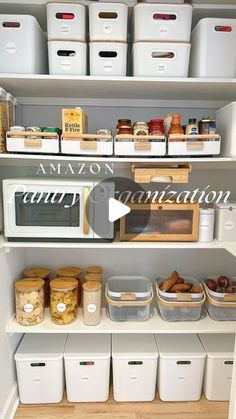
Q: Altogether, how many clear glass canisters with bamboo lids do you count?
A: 7